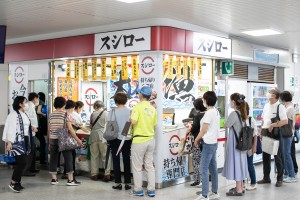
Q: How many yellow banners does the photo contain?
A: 14